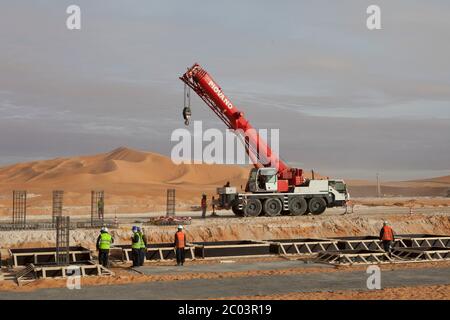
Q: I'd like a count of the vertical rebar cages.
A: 5